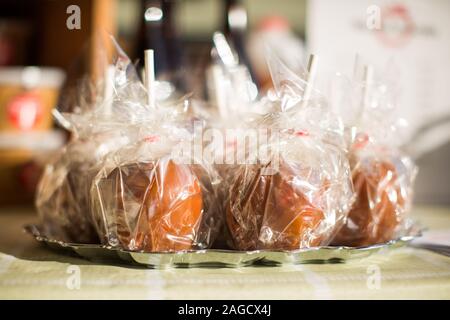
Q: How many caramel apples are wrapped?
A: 5